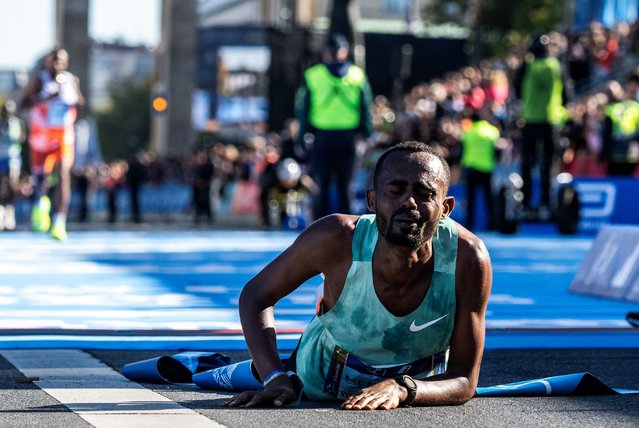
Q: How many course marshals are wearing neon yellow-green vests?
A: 4